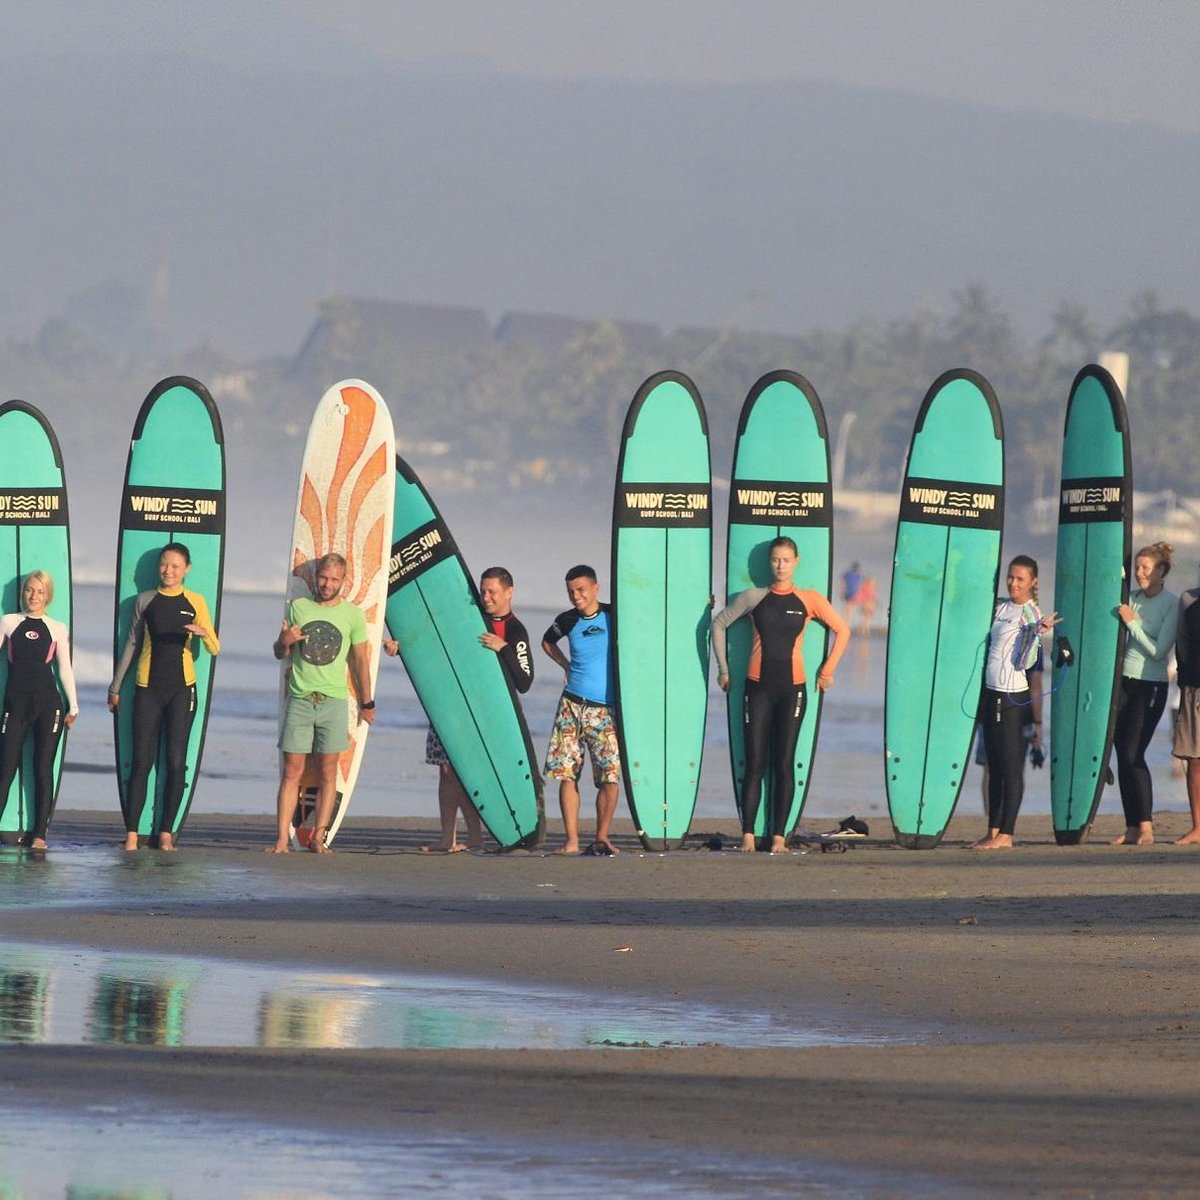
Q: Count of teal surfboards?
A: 7